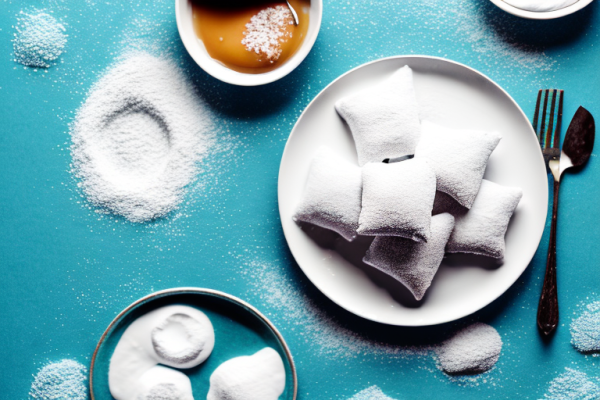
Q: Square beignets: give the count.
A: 6